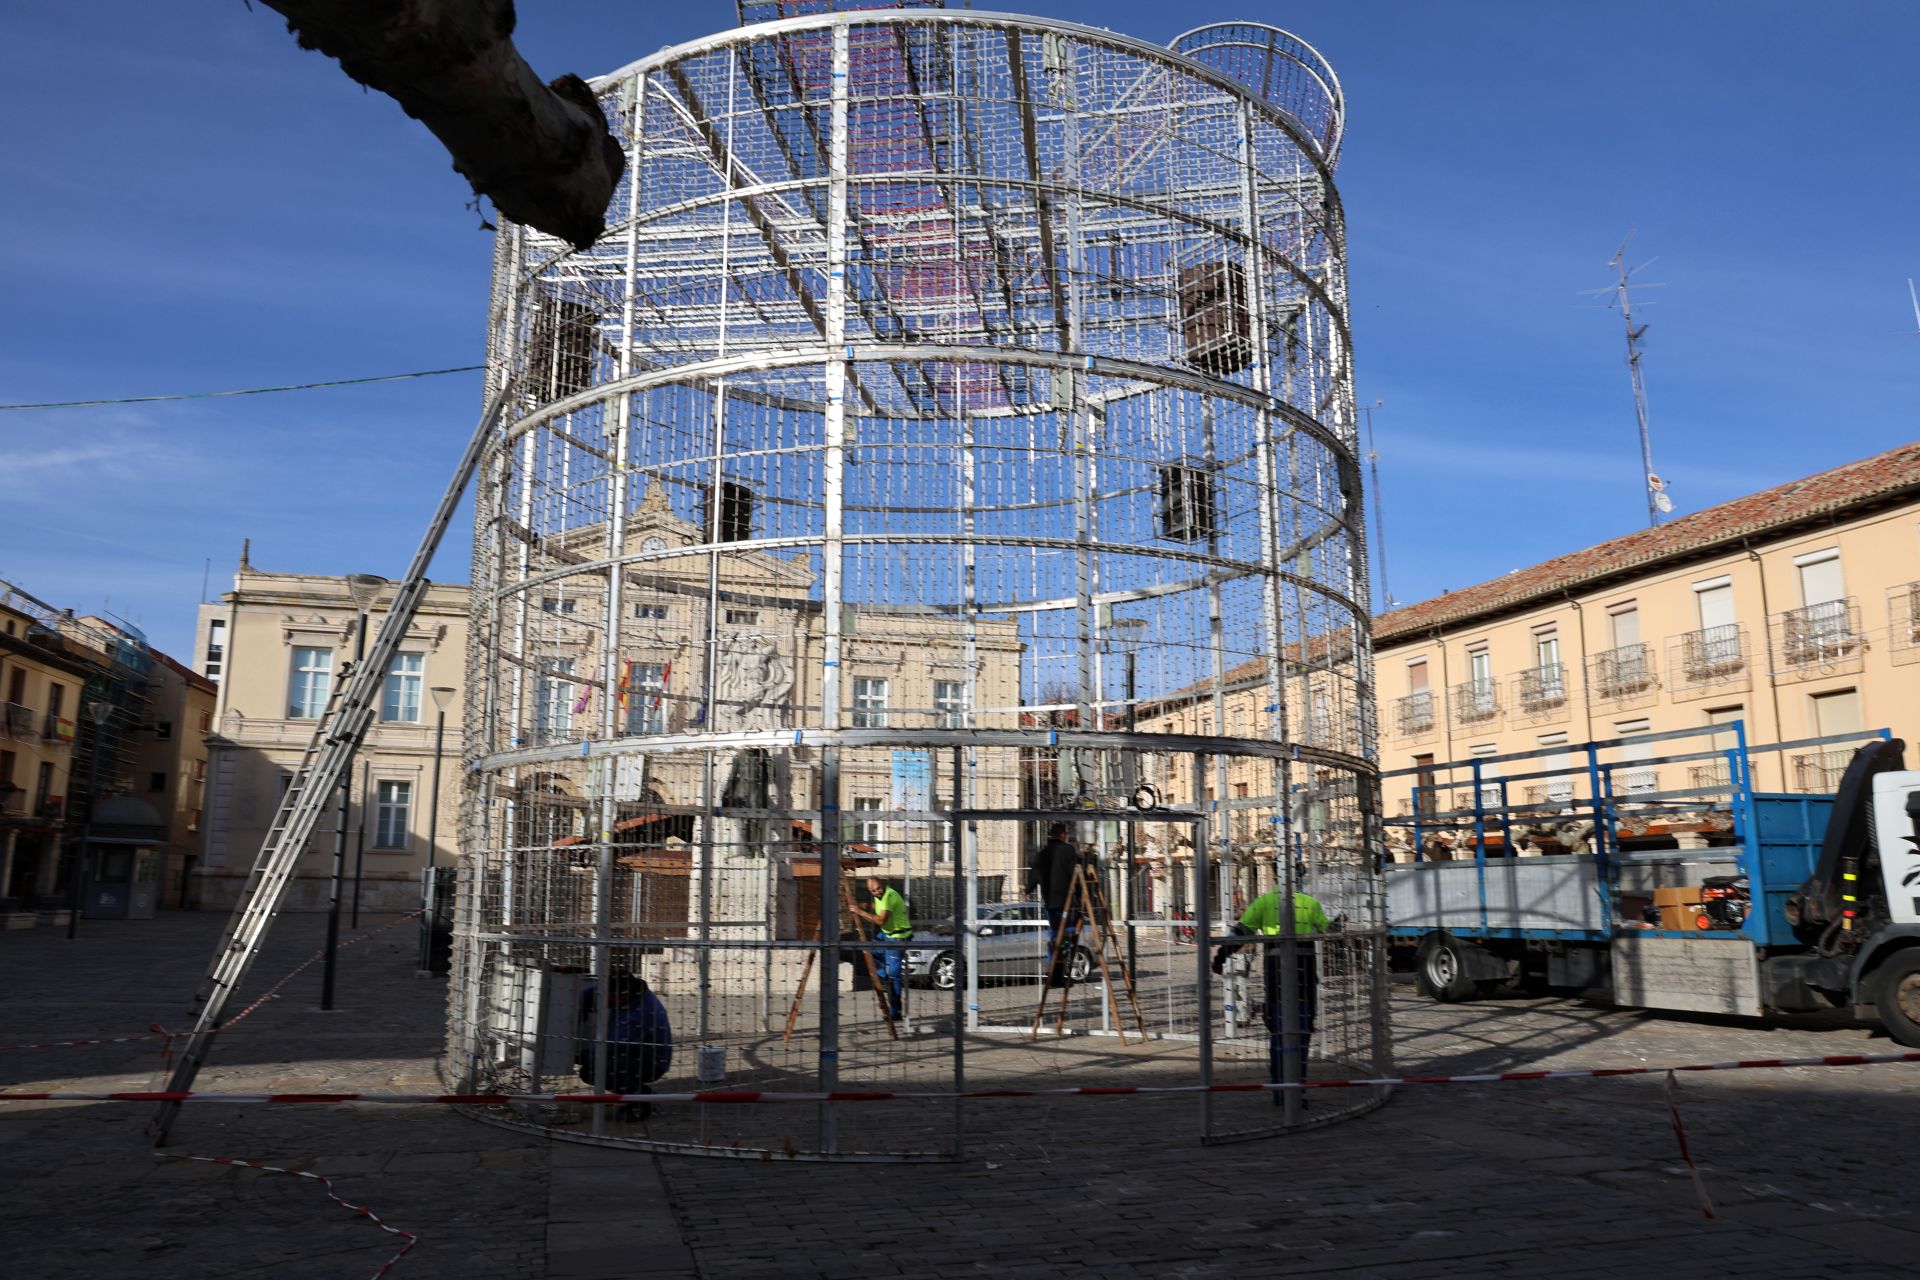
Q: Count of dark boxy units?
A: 4